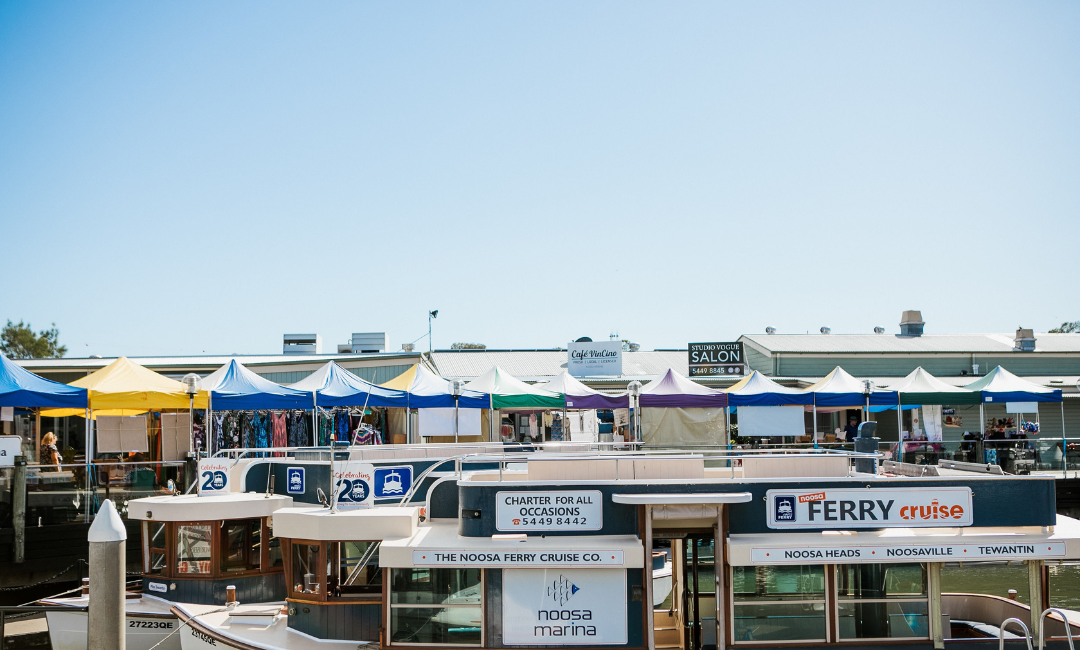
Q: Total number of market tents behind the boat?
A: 12